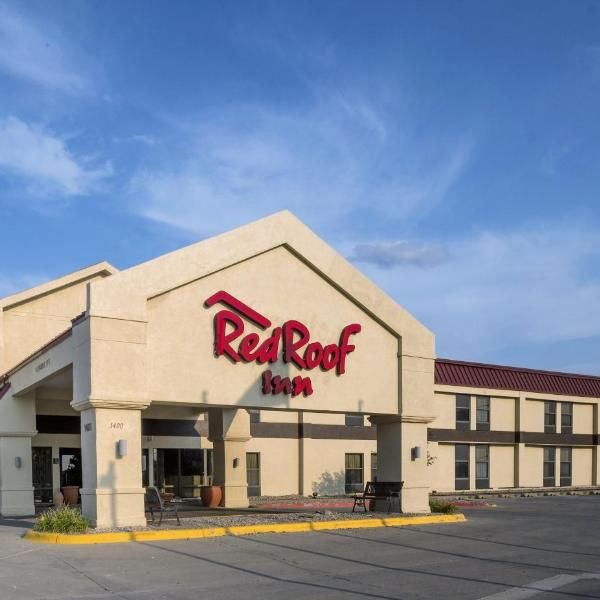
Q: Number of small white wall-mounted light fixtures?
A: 4